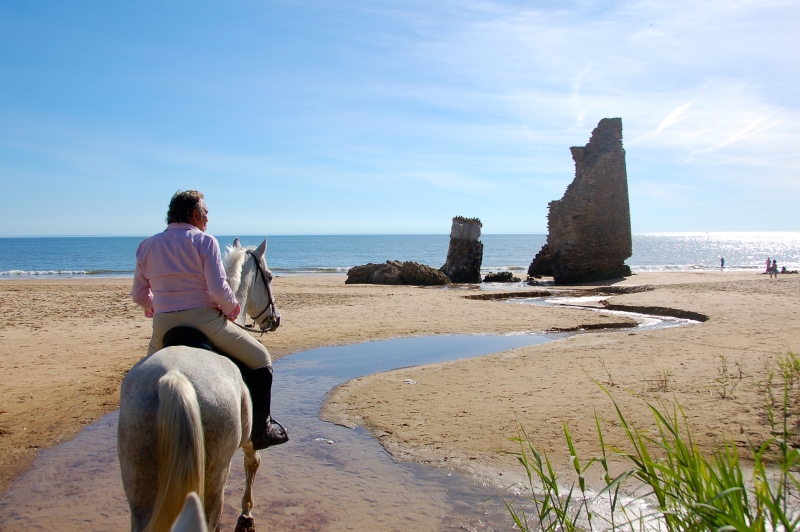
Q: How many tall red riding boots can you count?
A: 0